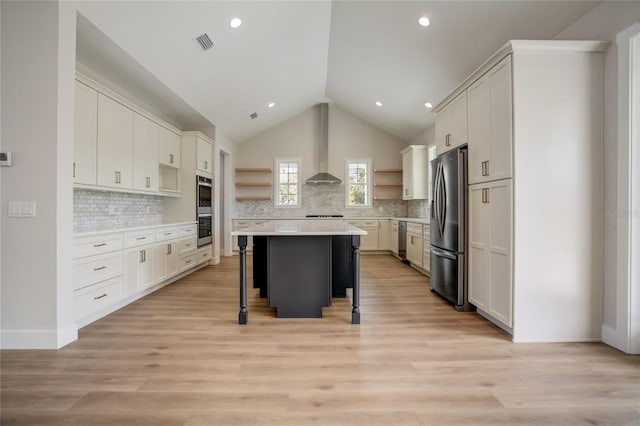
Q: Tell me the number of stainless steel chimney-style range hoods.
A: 1